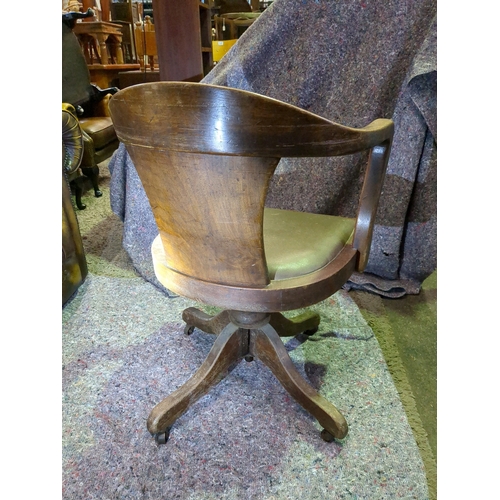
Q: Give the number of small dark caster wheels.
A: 4